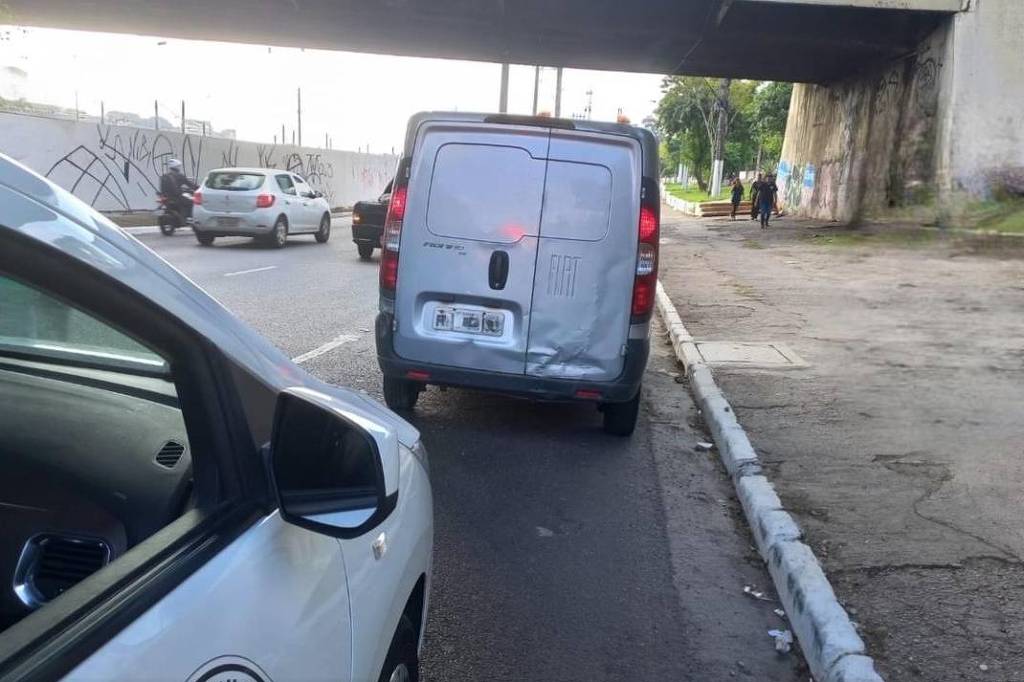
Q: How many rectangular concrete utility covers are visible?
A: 1